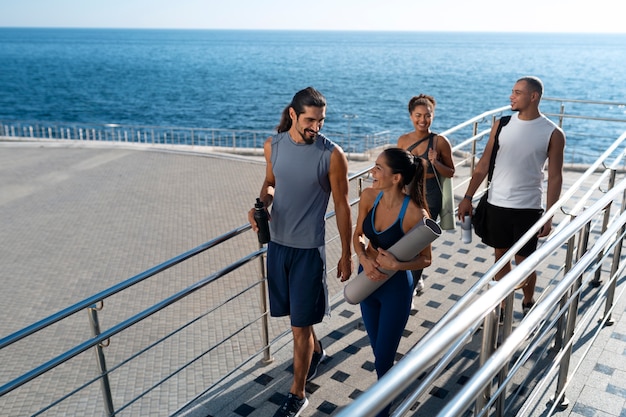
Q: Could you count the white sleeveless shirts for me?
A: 1